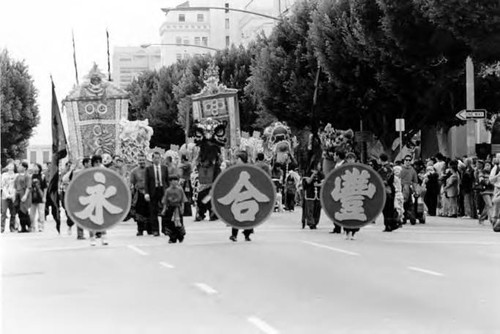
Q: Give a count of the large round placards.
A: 3